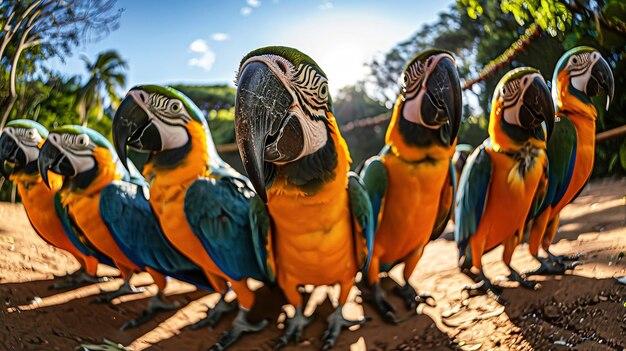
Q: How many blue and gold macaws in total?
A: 7